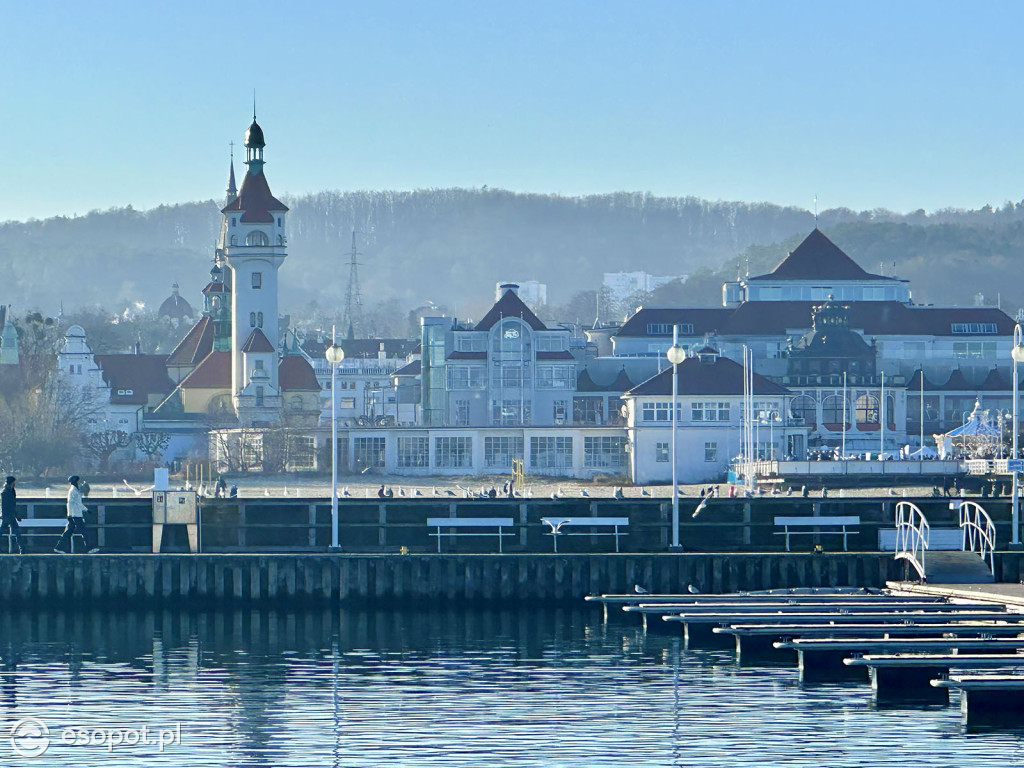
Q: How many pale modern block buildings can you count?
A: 2